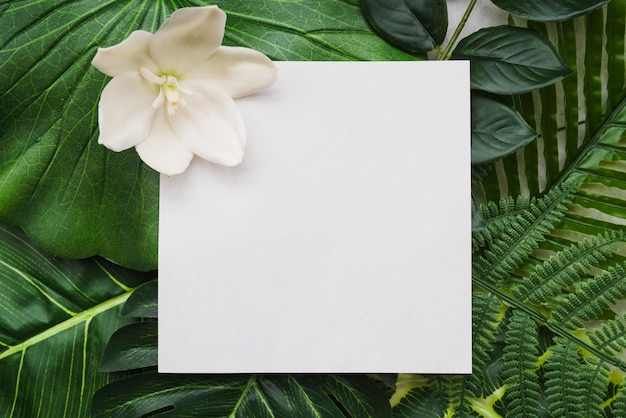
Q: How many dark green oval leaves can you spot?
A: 4